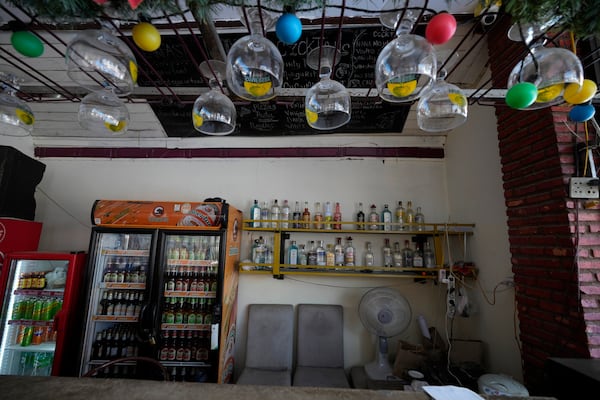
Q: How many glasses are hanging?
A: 9